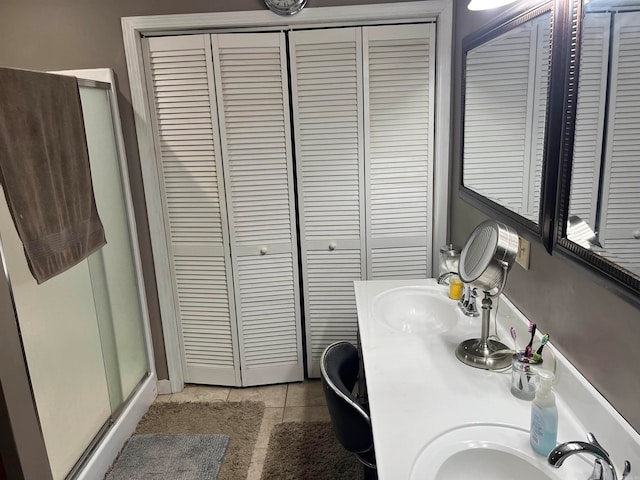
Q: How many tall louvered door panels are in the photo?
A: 4